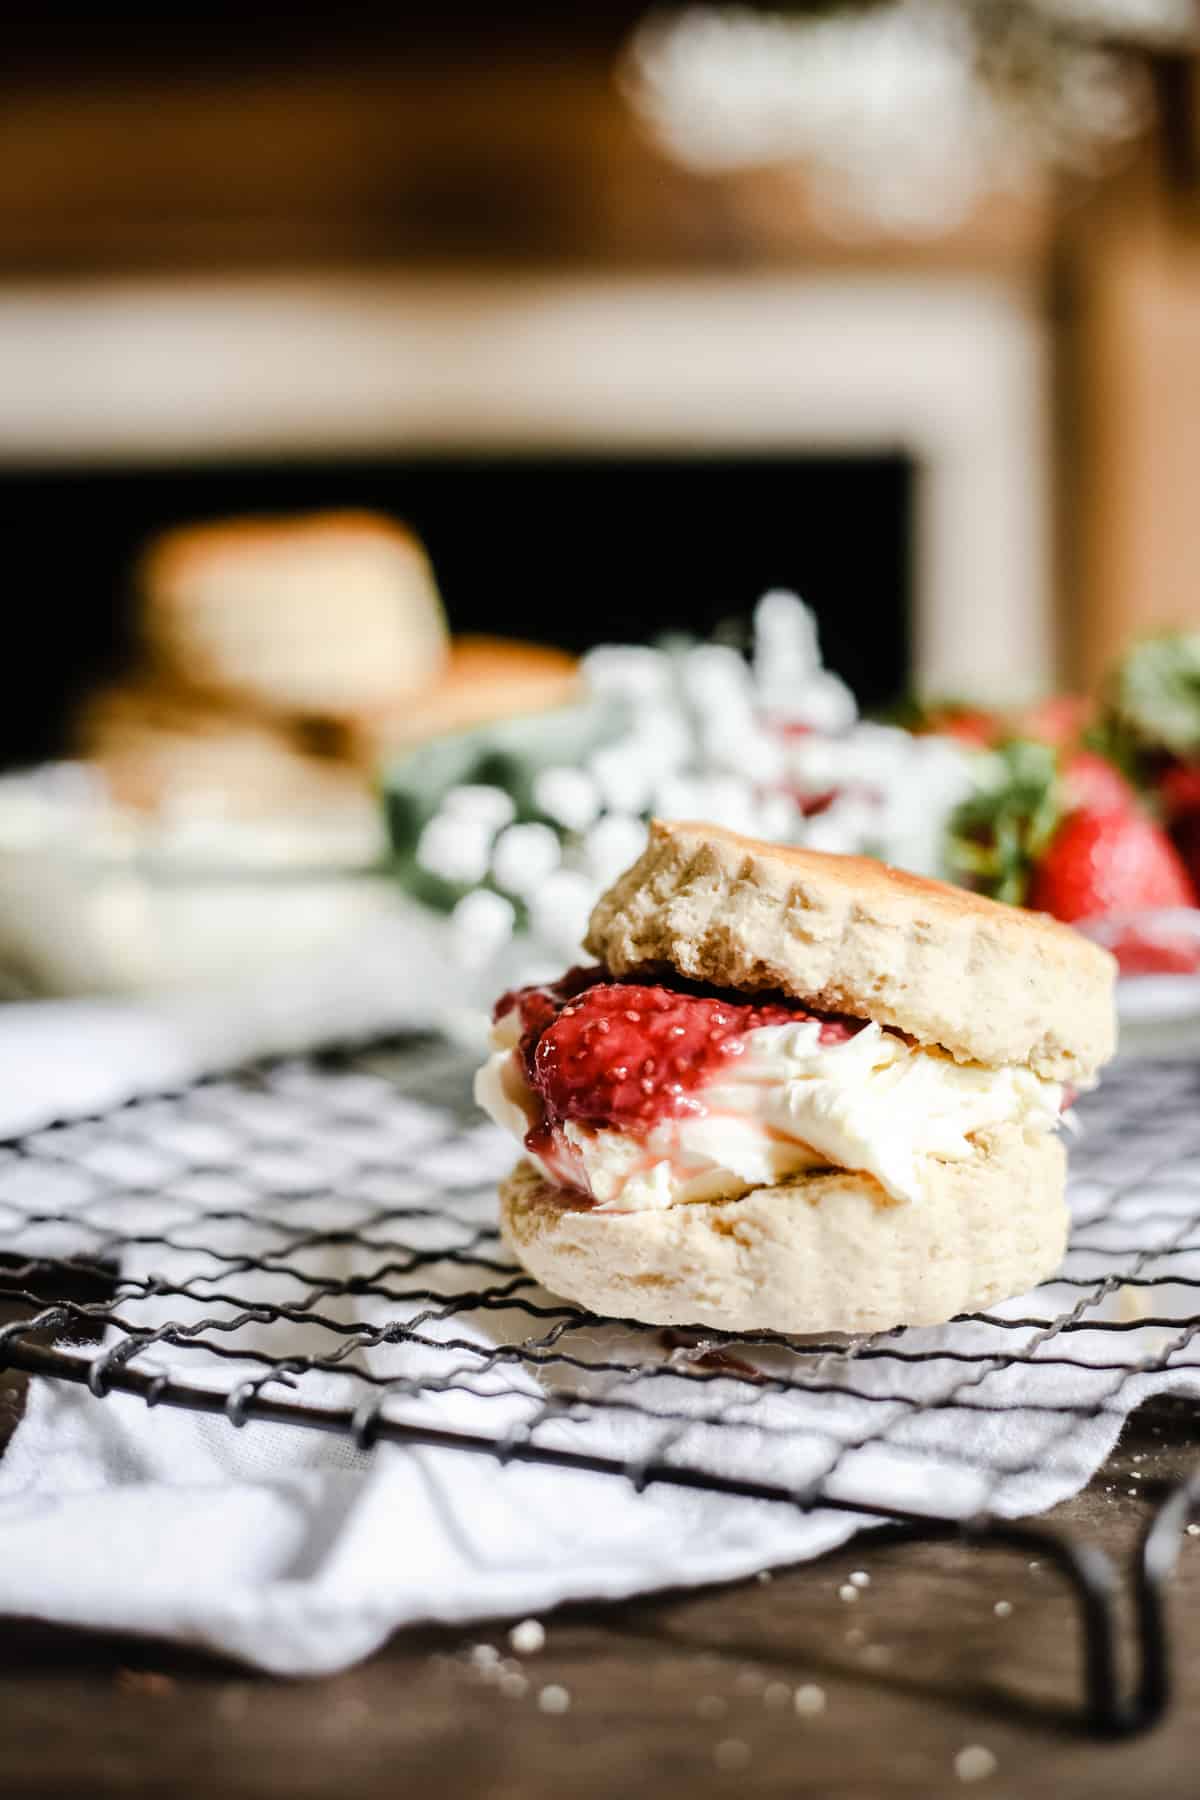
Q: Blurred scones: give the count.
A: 3